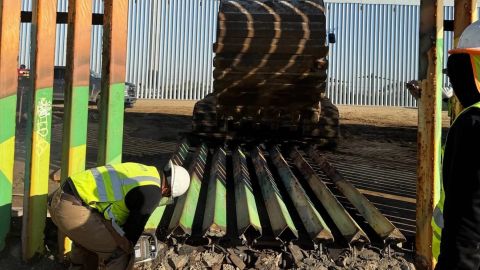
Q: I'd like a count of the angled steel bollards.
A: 8